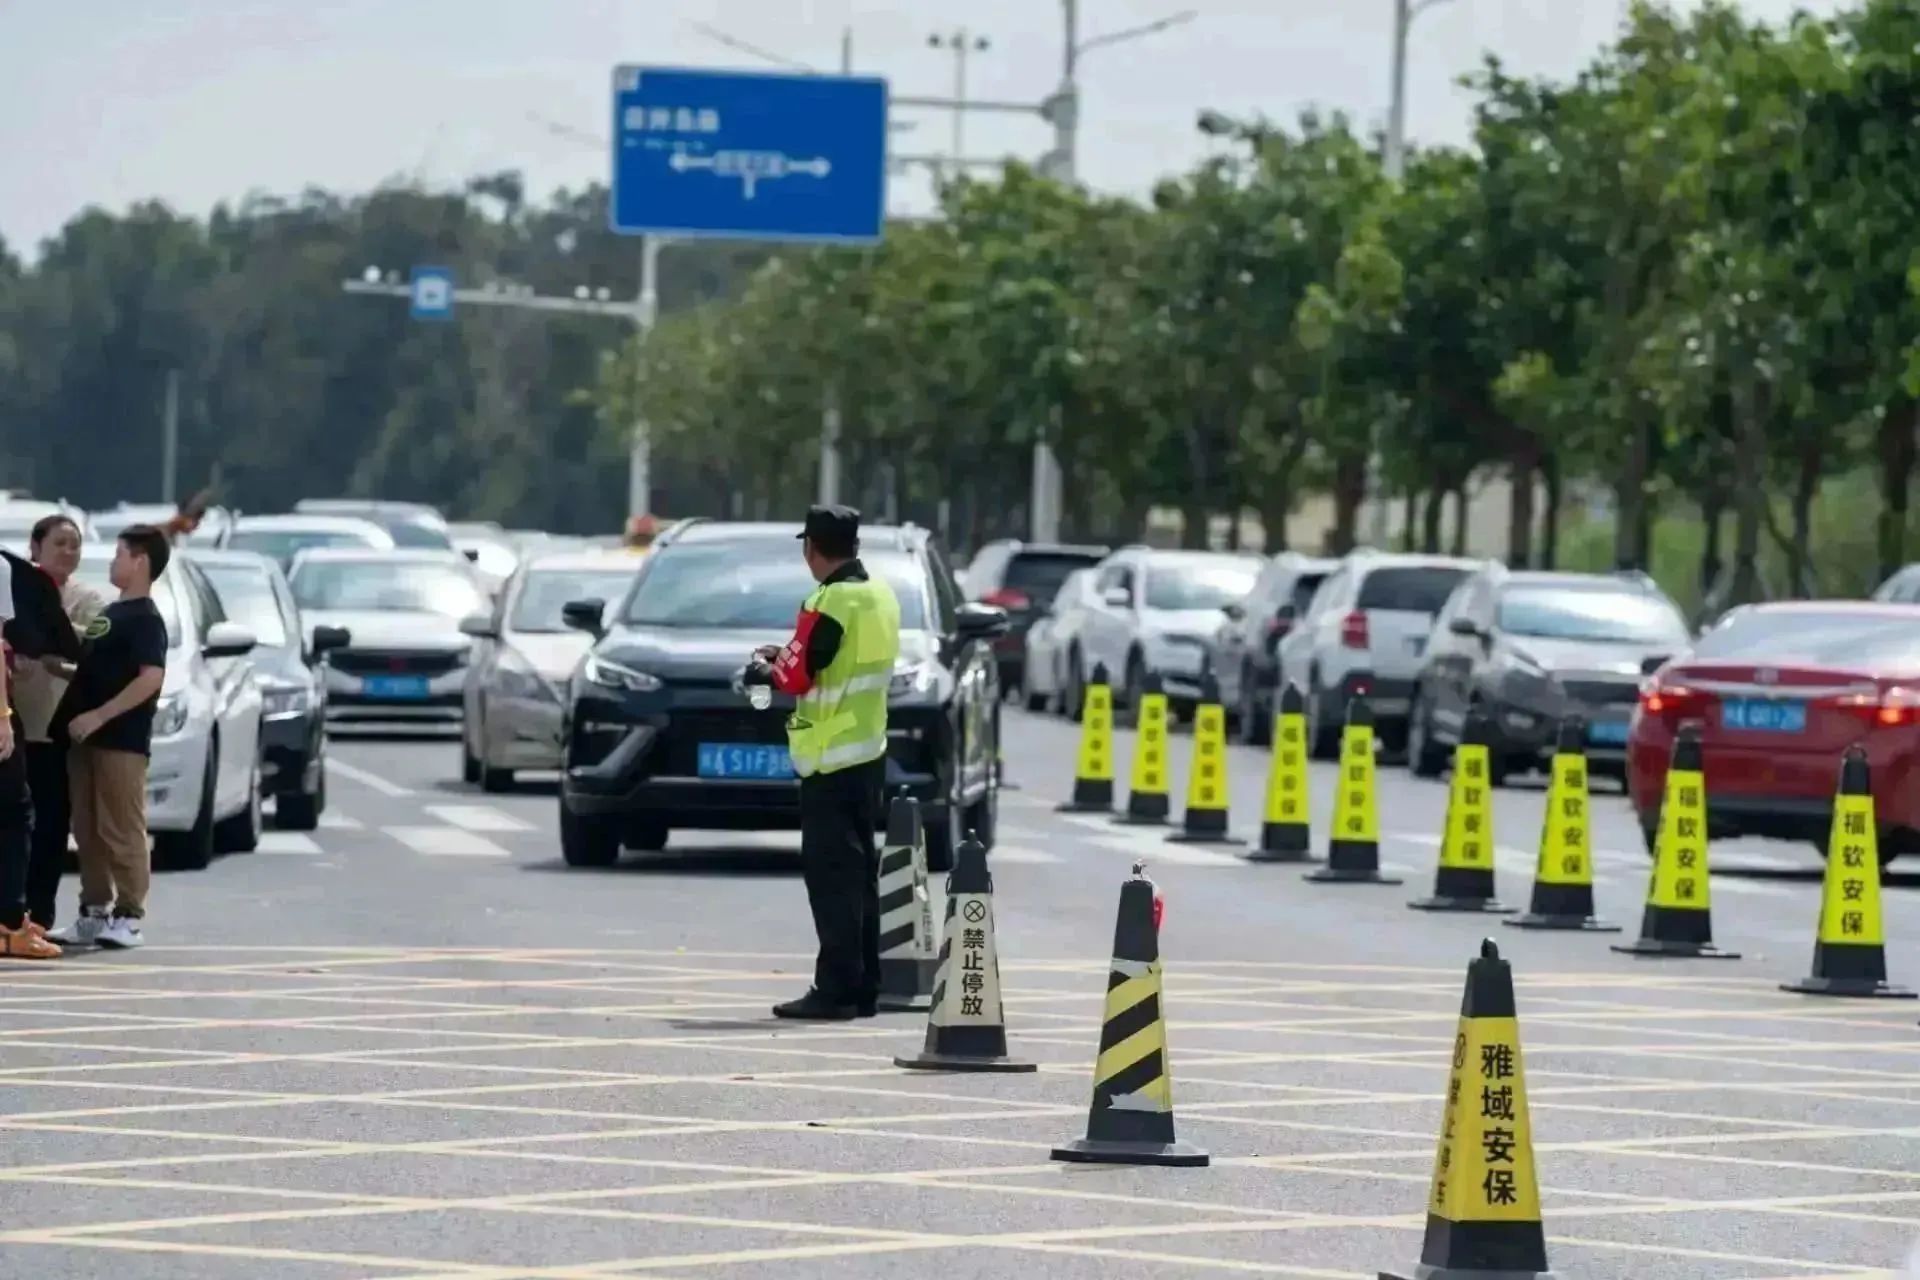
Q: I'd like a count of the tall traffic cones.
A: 13